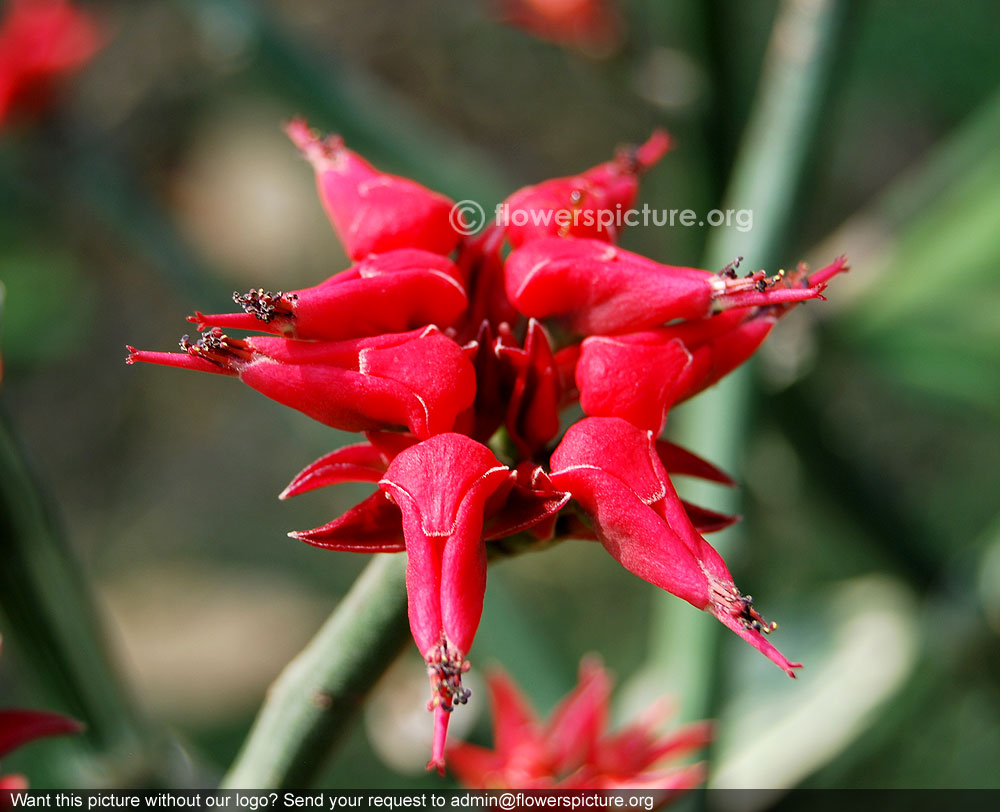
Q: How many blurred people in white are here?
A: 0